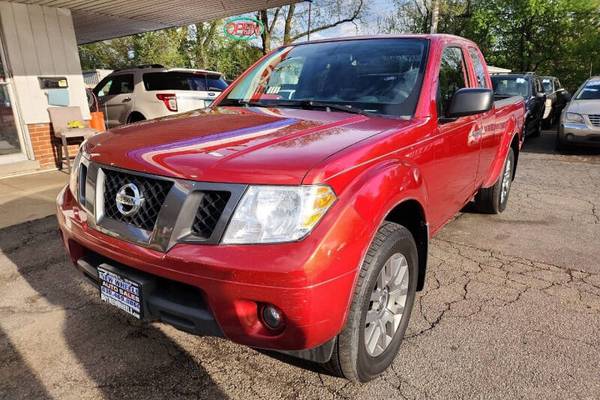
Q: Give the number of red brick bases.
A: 1